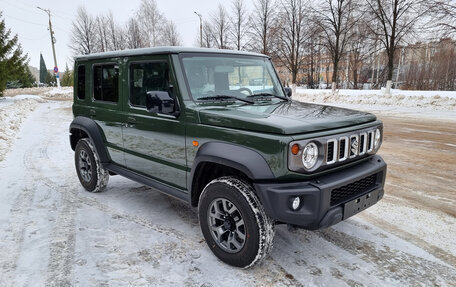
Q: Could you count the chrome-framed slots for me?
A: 5